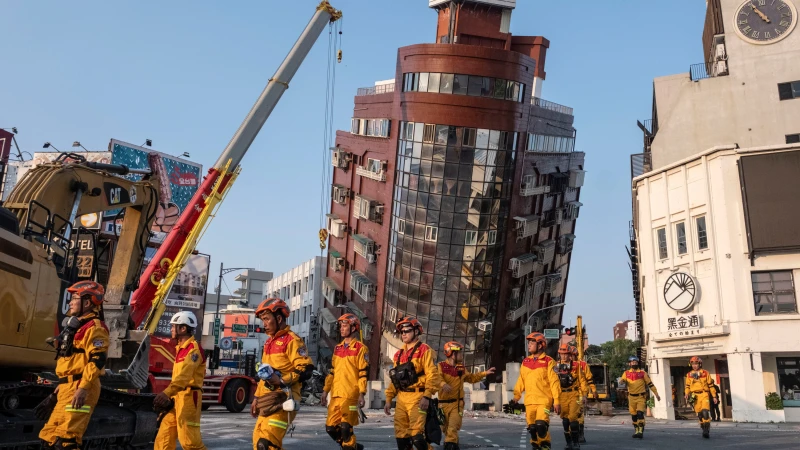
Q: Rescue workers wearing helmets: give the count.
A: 11